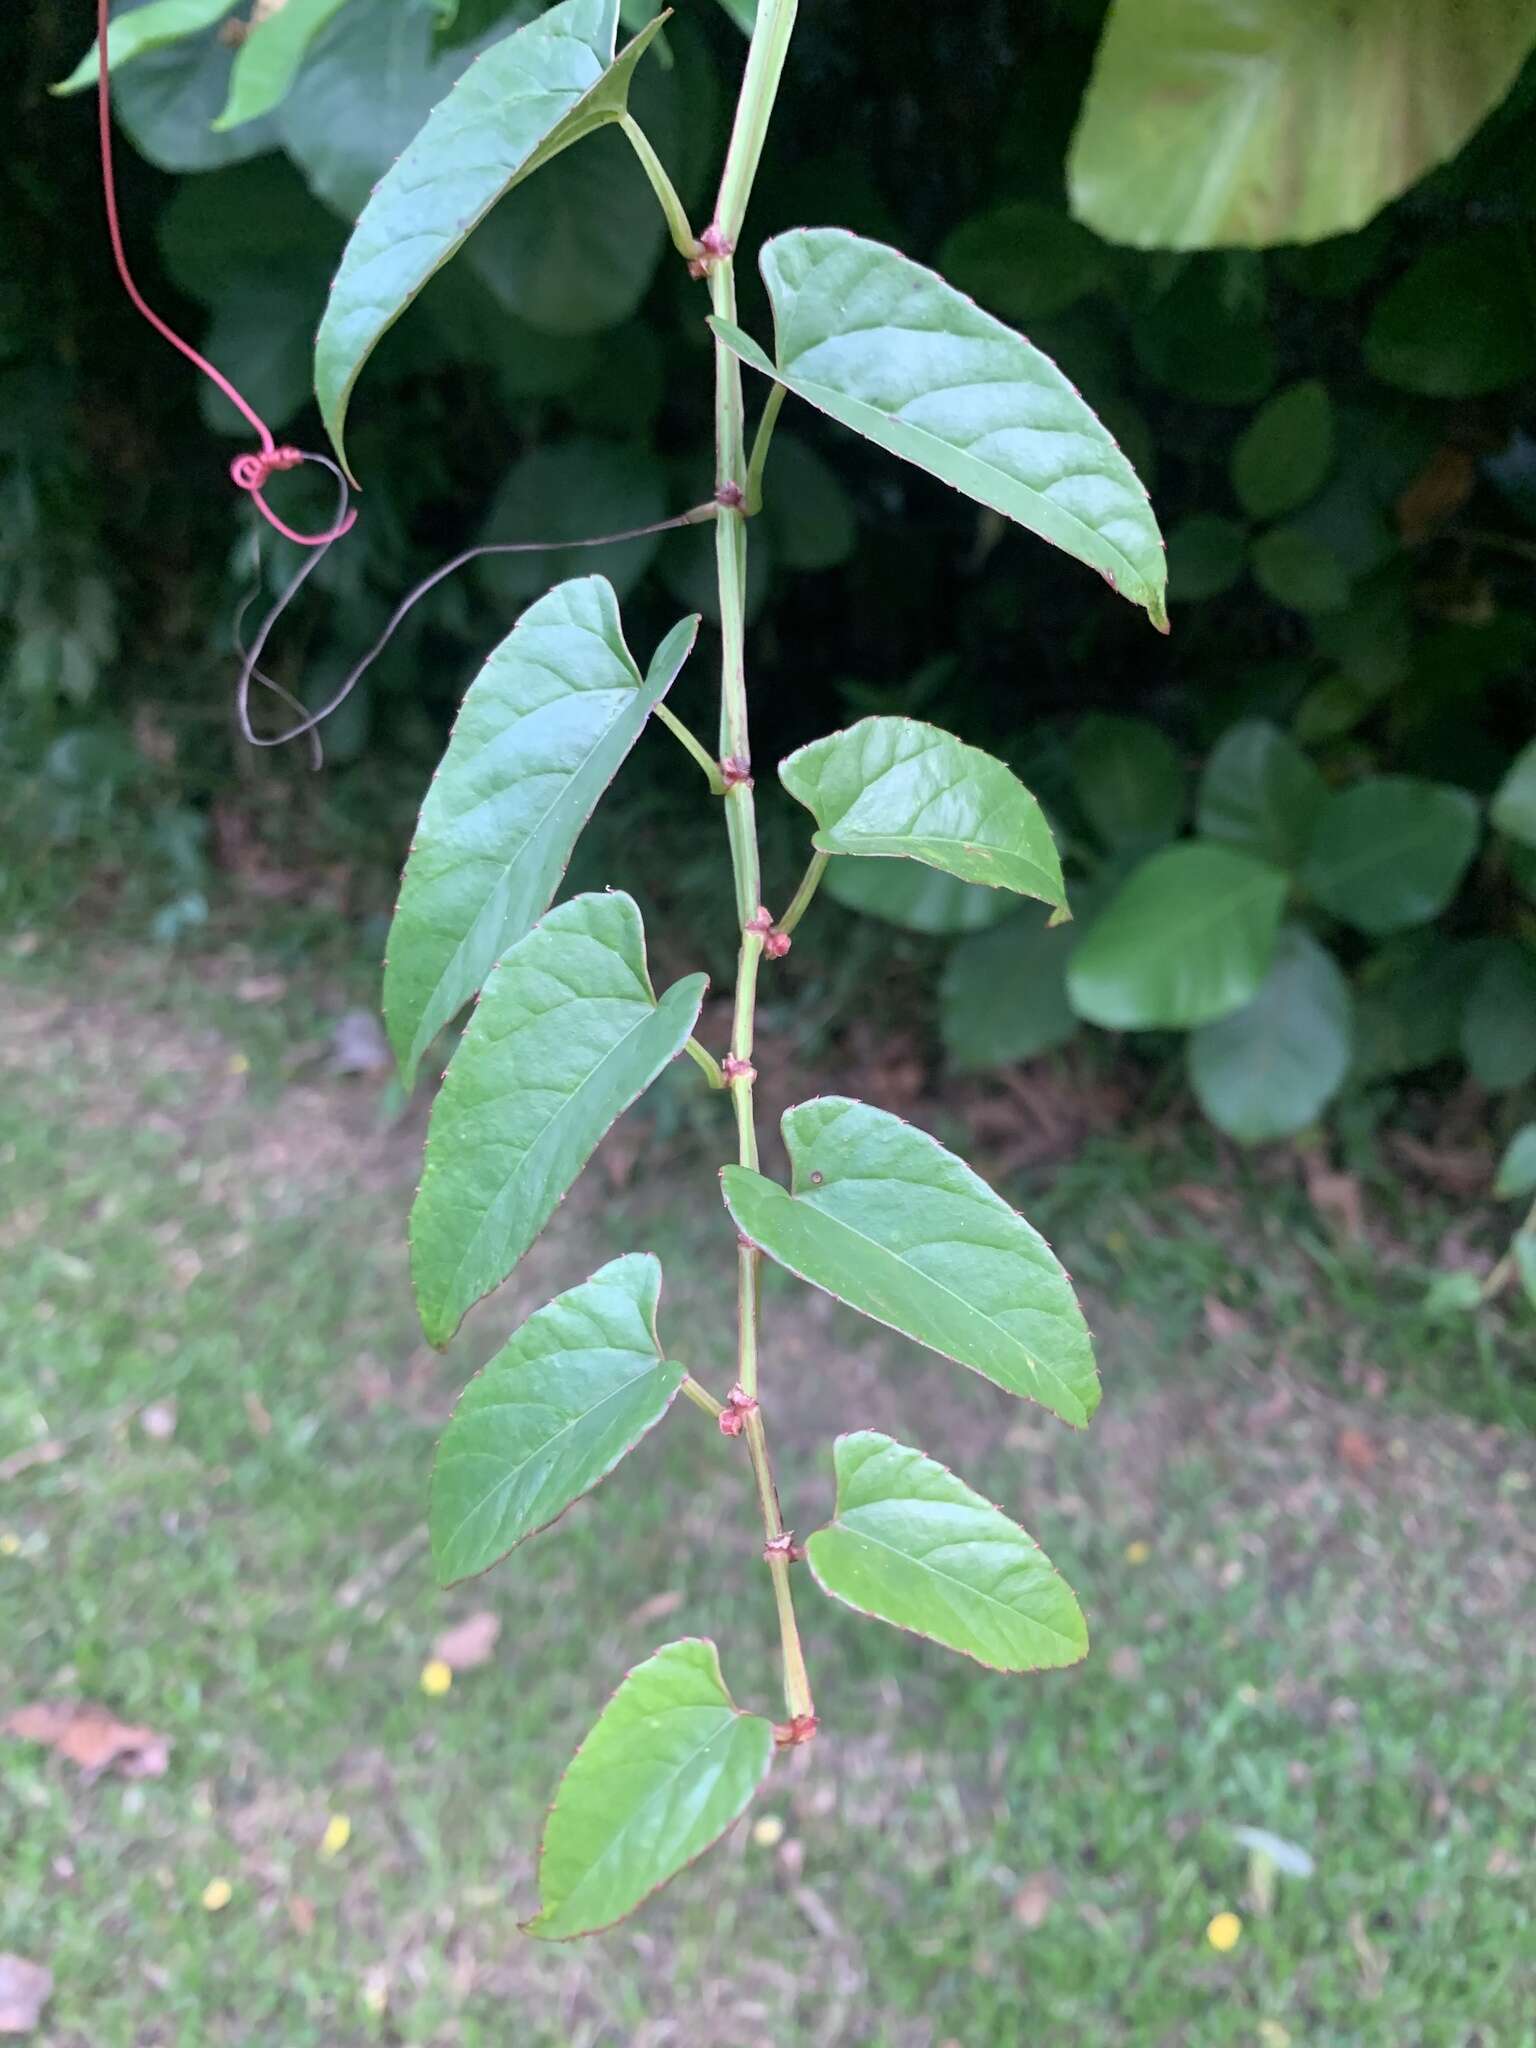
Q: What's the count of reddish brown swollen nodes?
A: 9